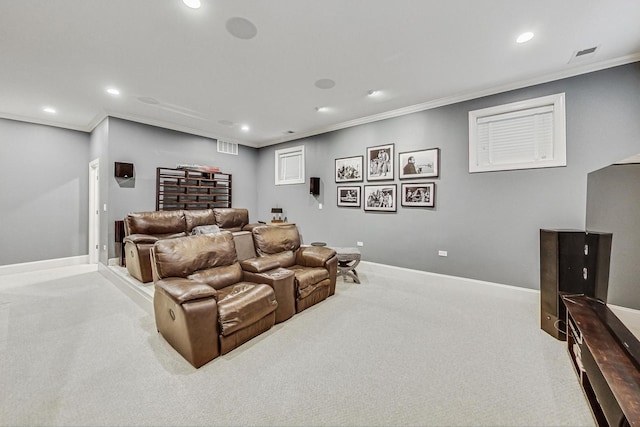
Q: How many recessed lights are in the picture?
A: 7